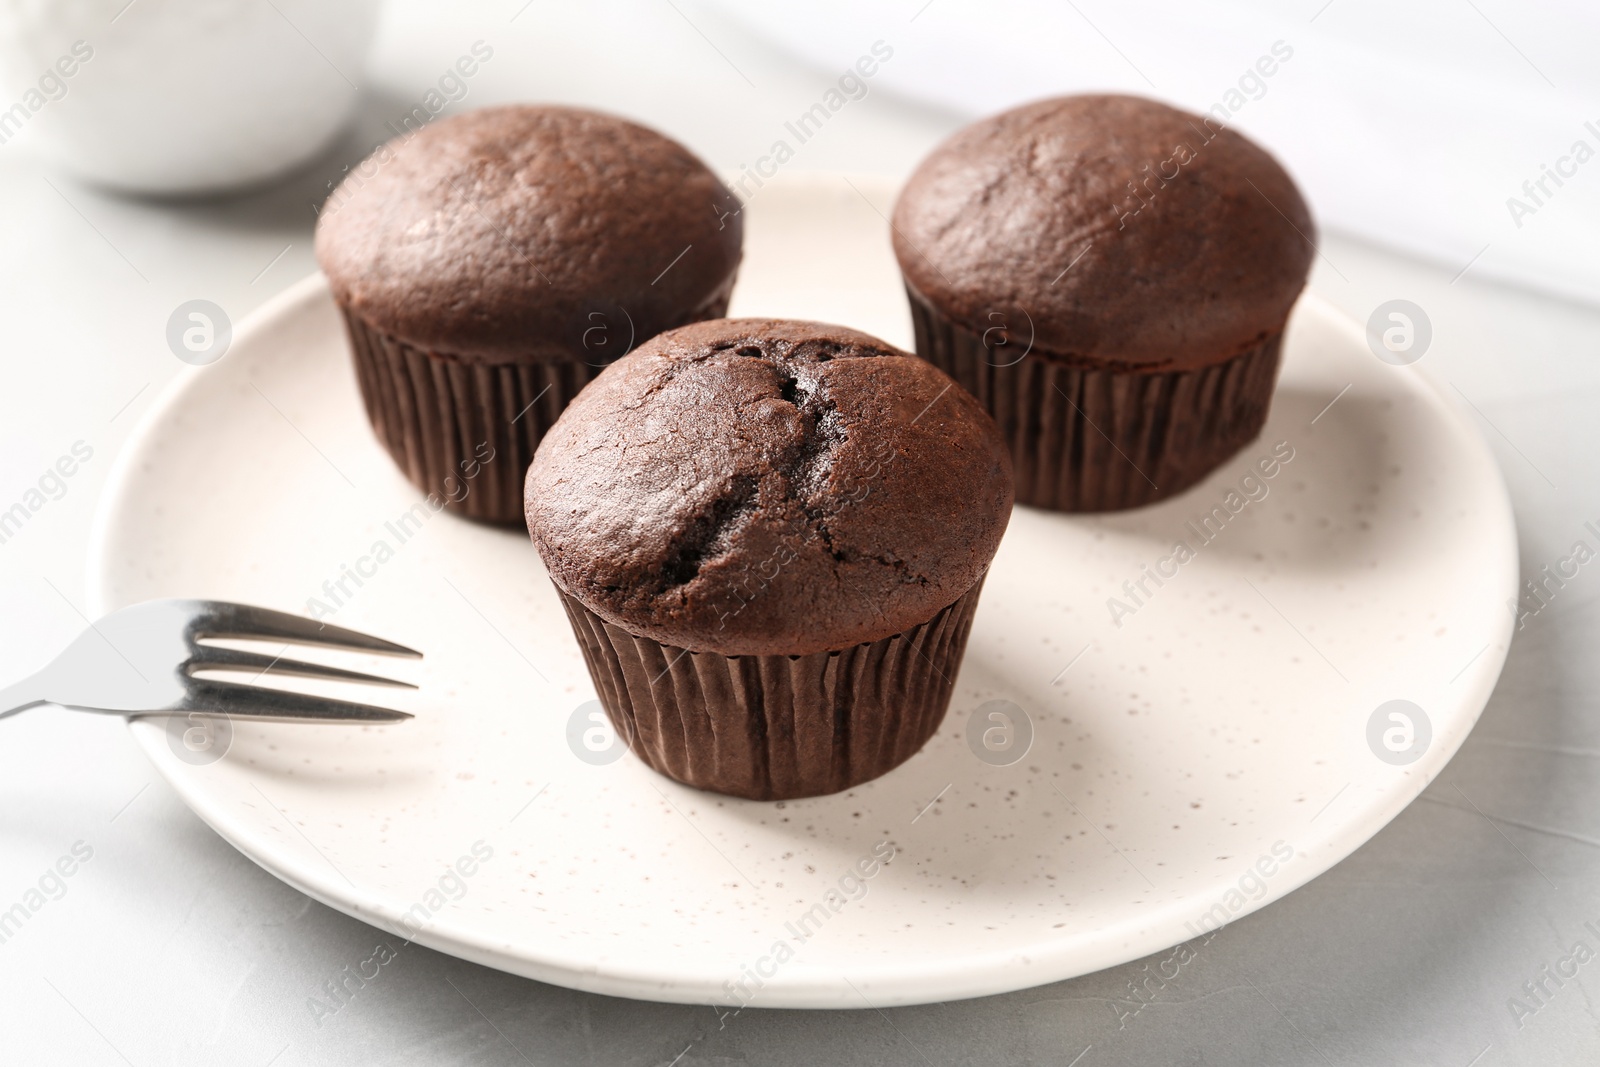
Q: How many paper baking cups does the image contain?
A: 3